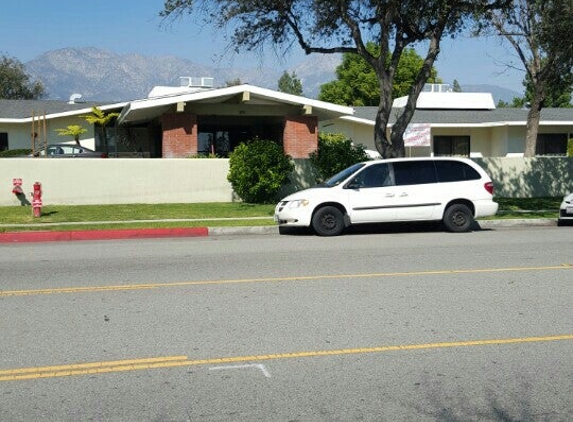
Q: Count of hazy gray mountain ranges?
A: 1